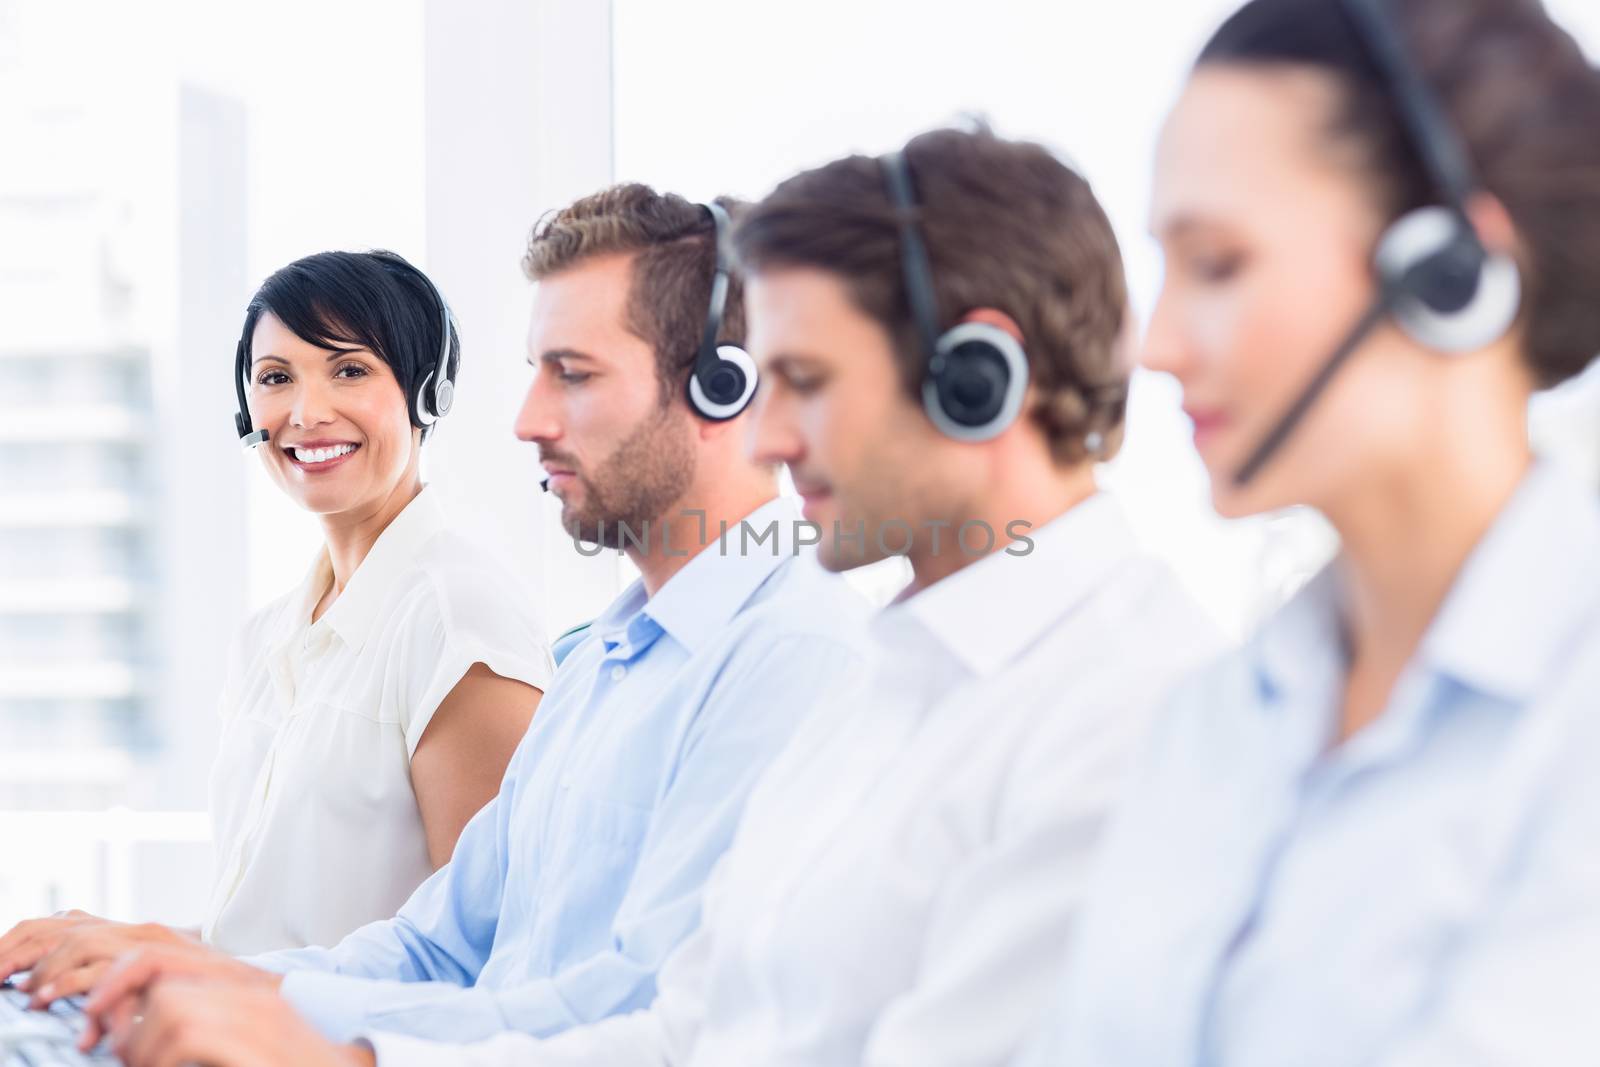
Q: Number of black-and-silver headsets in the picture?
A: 4